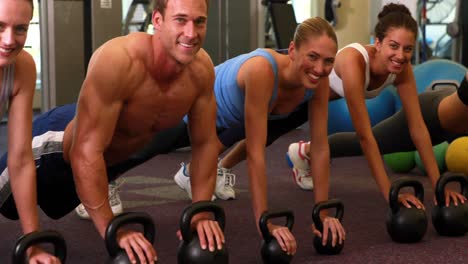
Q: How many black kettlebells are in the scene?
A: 7